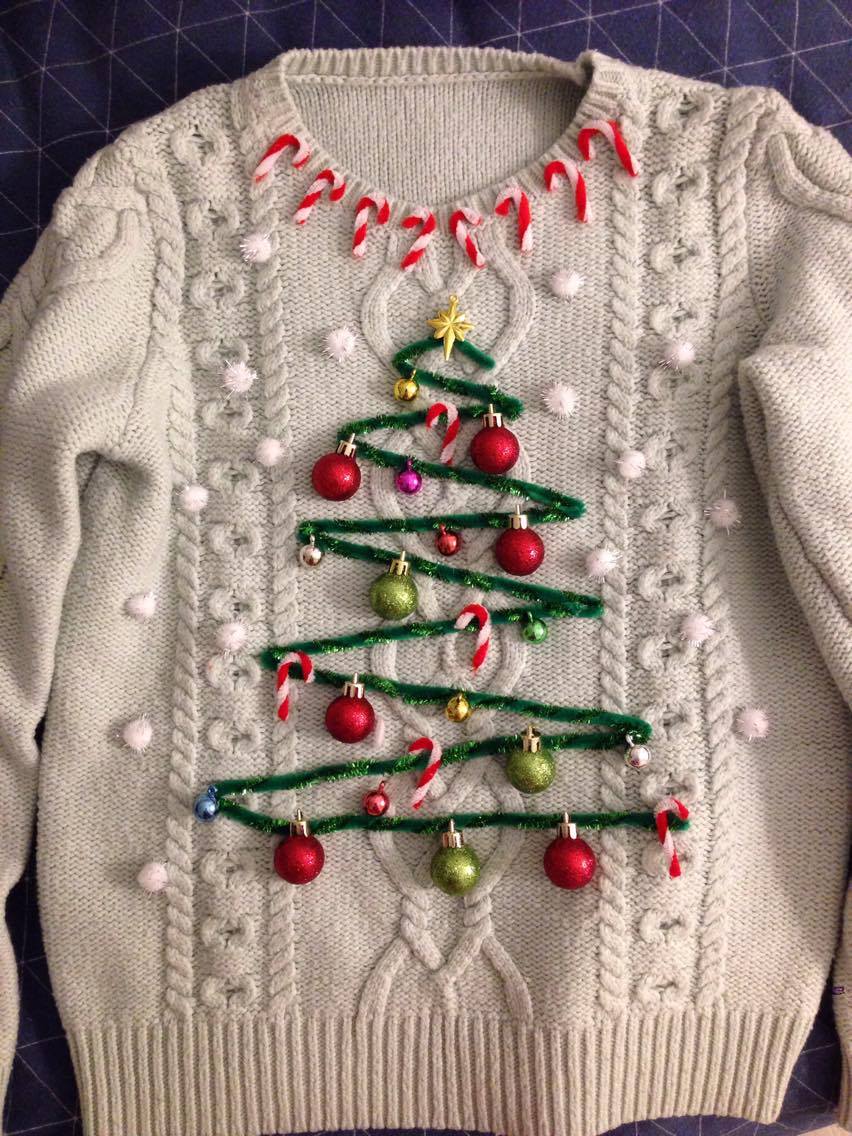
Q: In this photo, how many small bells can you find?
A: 9